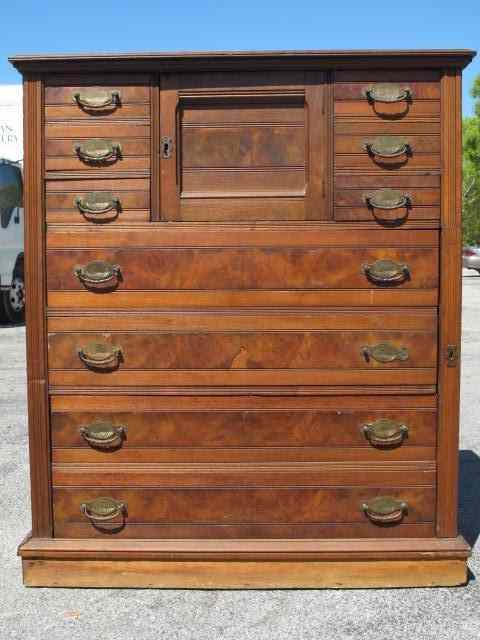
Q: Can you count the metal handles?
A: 14